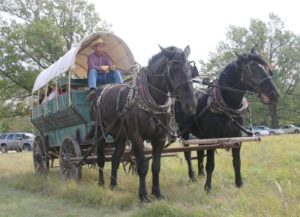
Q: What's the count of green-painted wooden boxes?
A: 1